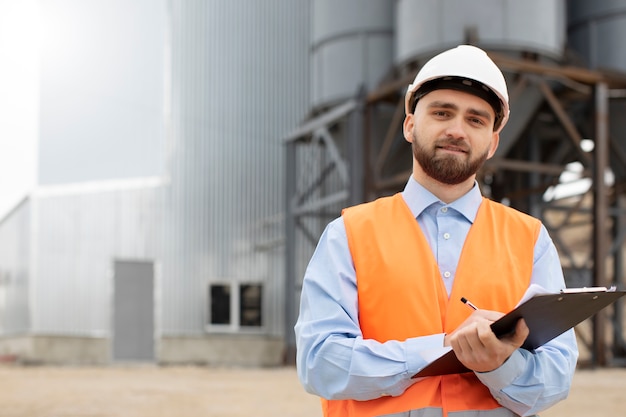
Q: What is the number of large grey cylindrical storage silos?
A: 3